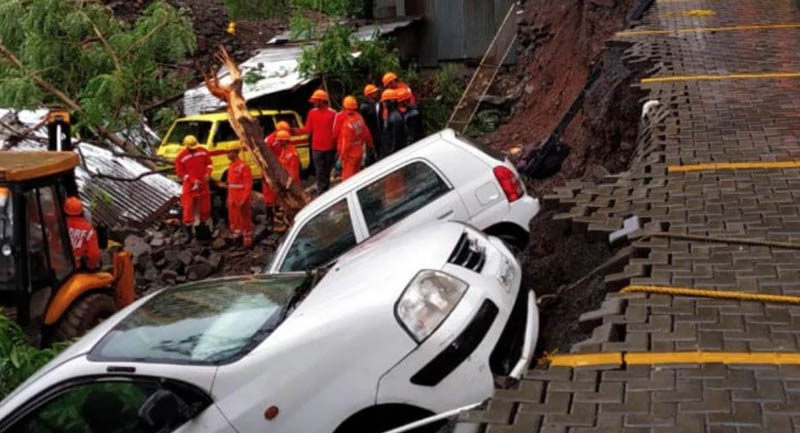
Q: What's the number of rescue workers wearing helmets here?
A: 11